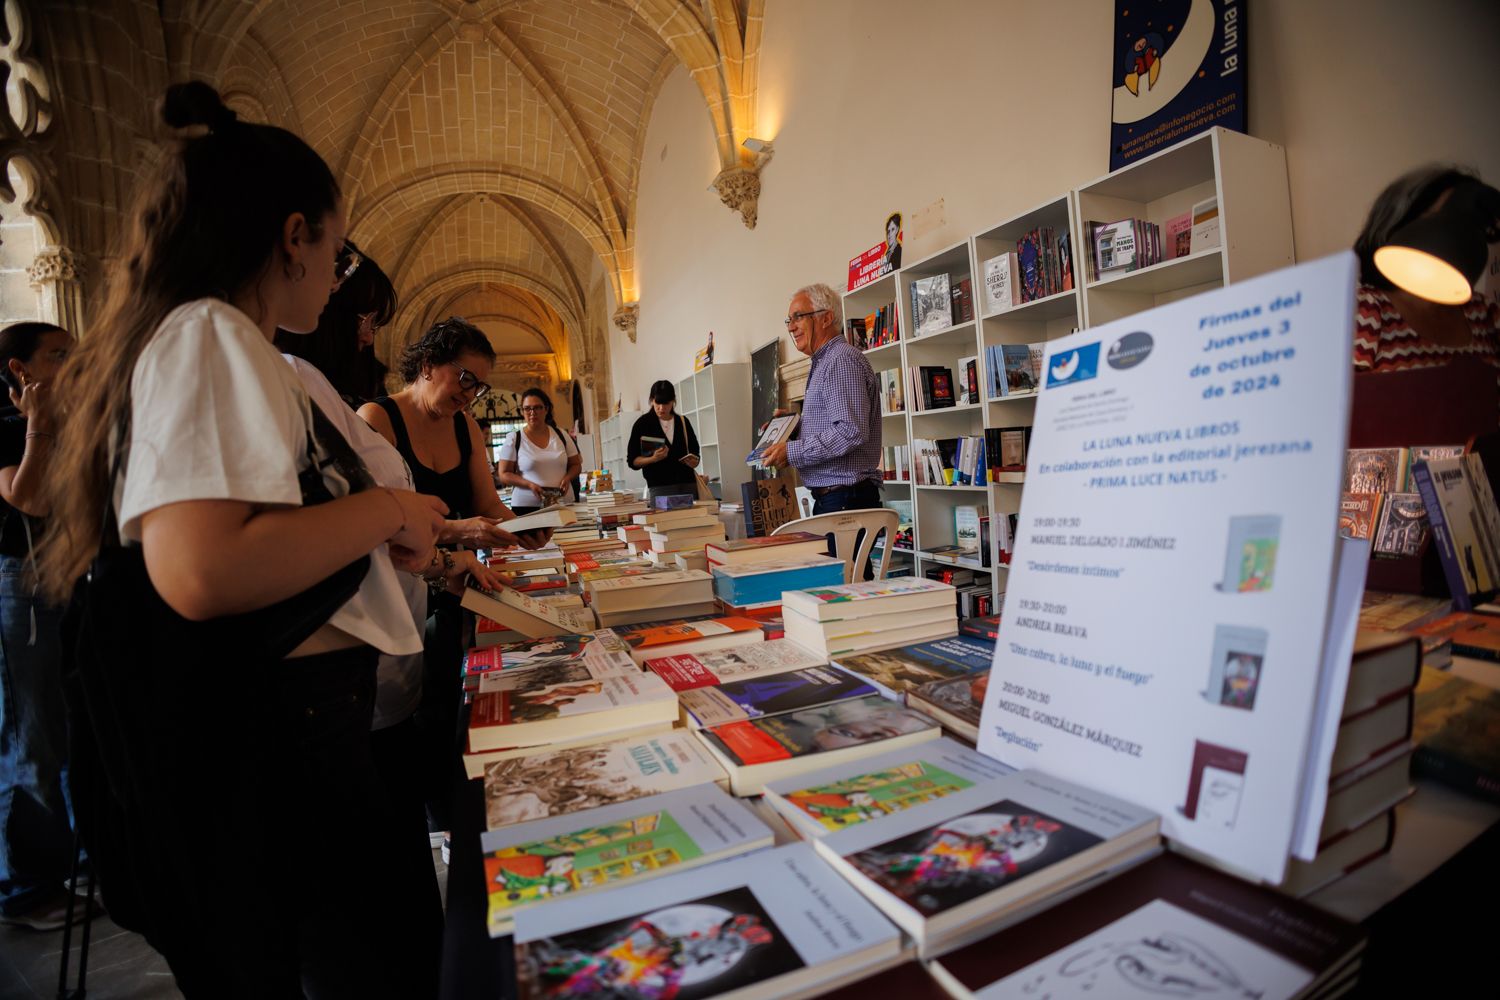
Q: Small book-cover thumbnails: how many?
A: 3